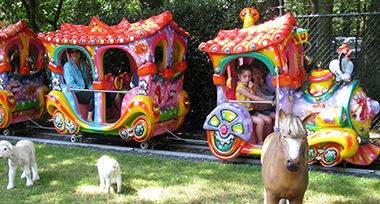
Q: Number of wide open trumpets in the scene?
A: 0